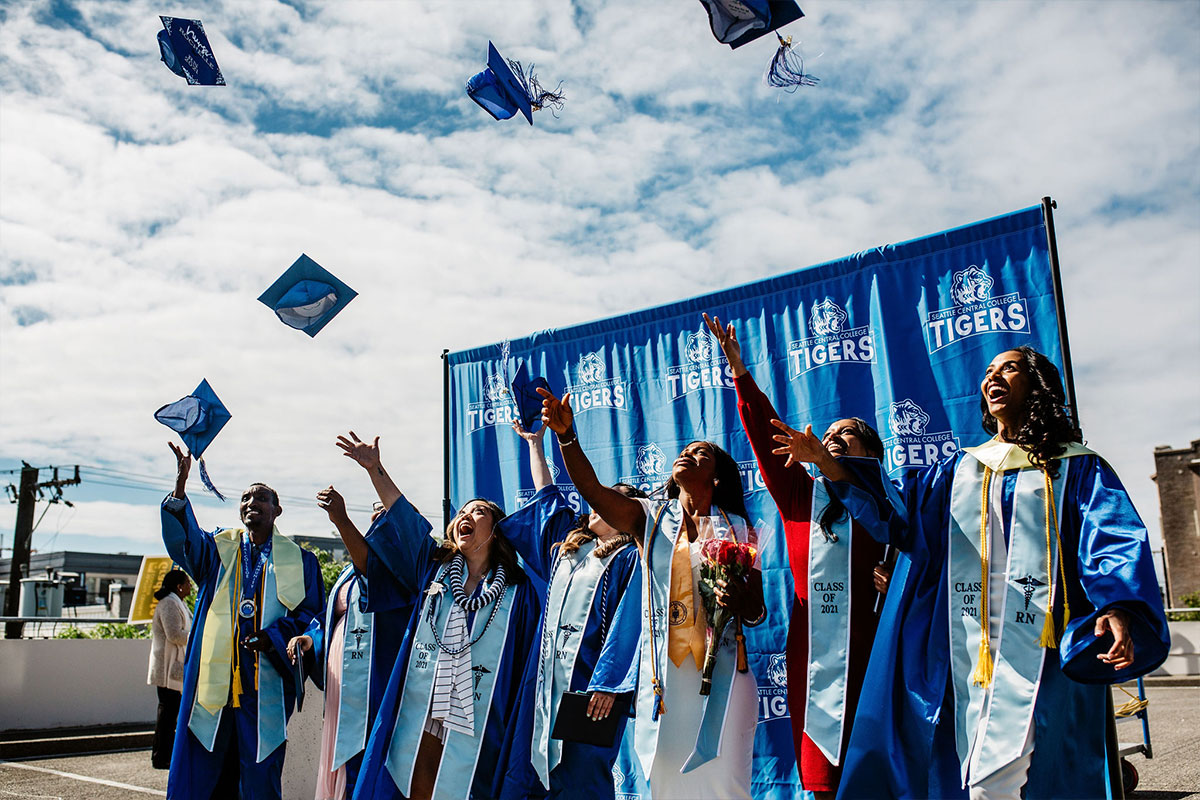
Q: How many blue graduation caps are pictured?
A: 6